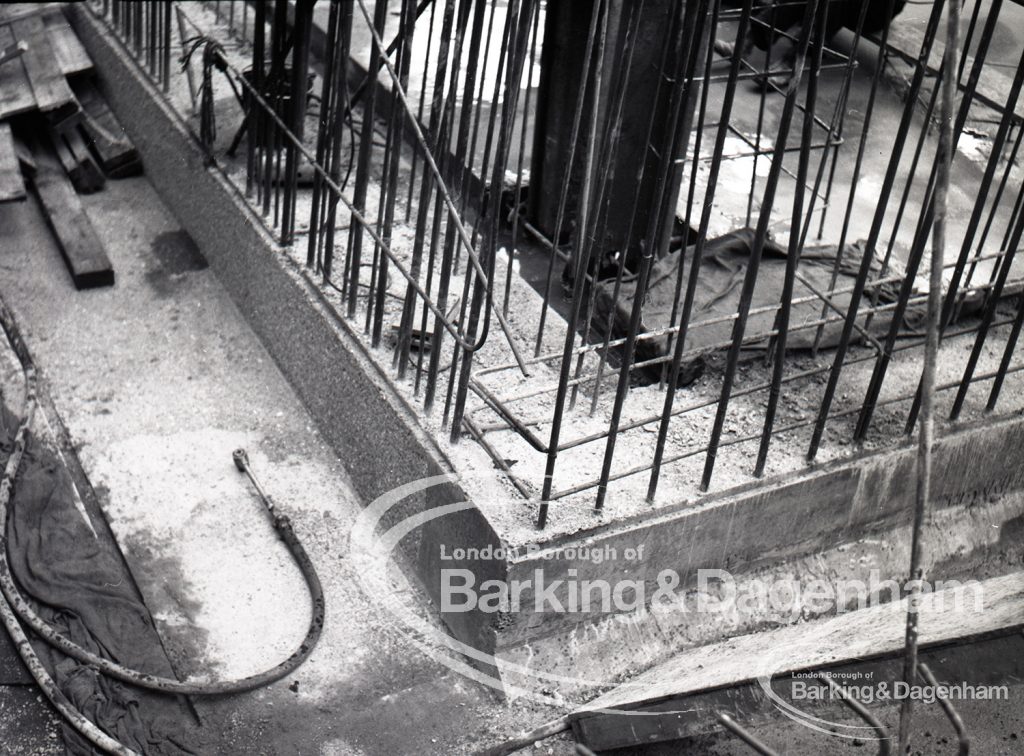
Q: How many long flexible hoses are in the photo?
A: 2